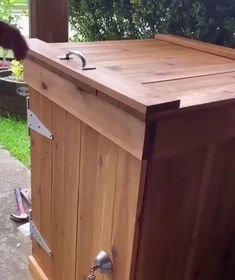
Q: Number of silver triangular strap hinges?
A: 2